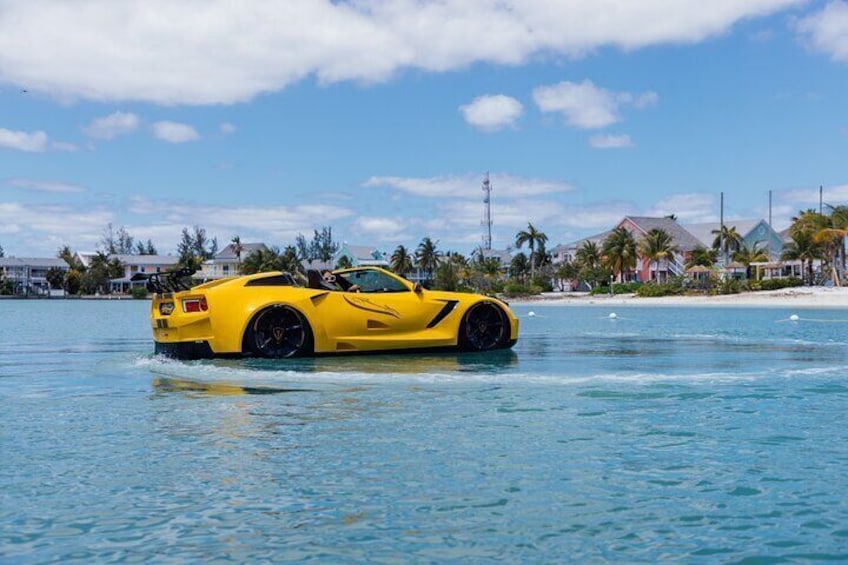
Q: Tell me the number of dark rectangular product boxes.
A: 0